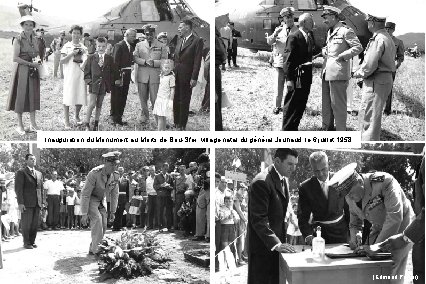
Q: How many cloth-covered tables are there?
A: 1